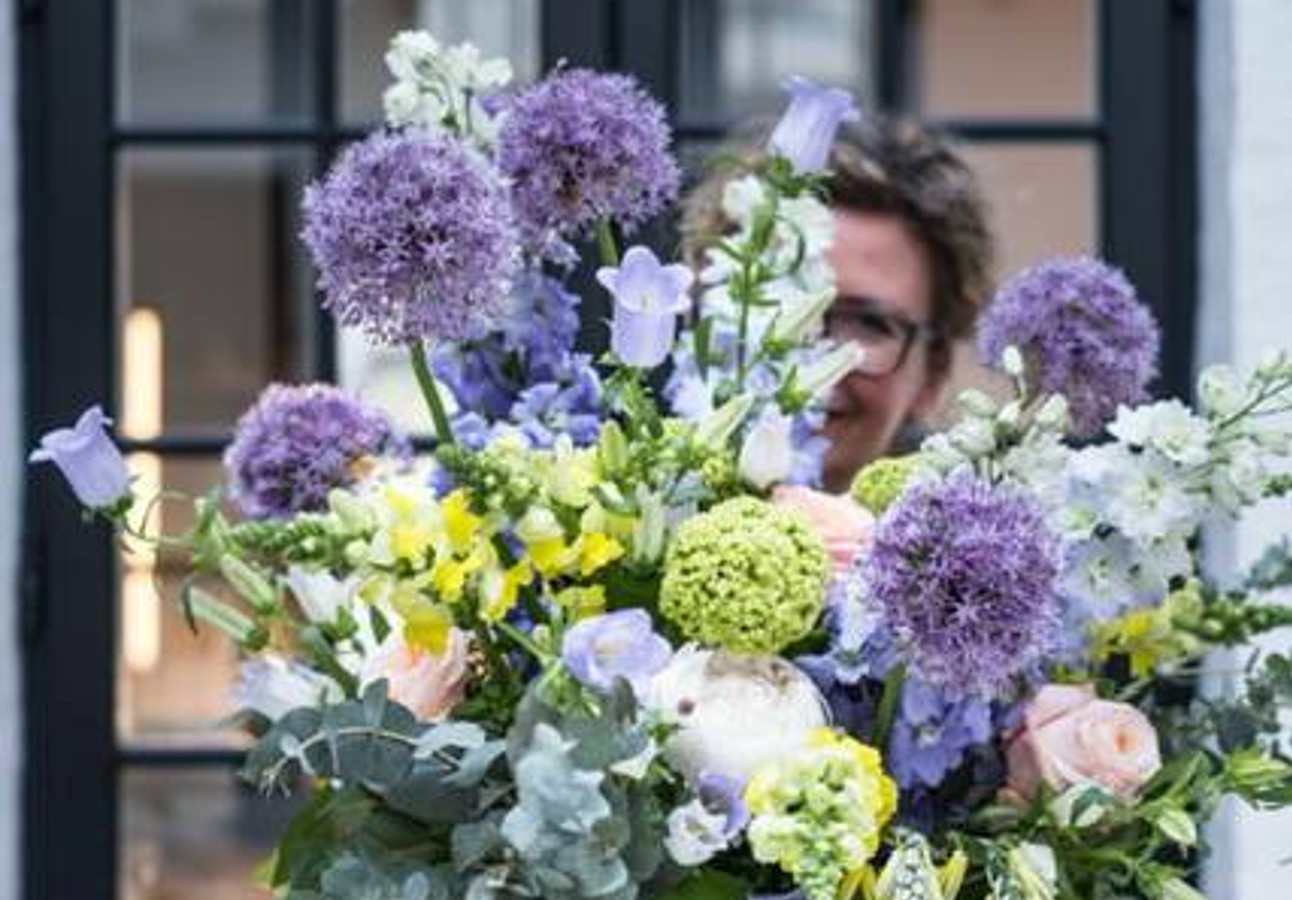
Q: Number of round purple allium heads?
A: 5